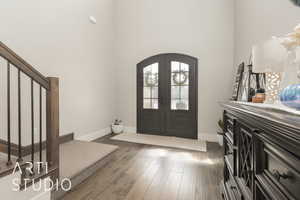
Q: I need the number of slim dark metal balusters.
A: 4